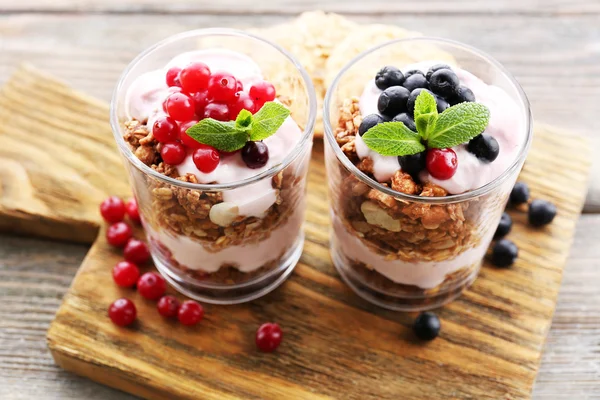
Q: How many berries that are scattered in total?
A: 15